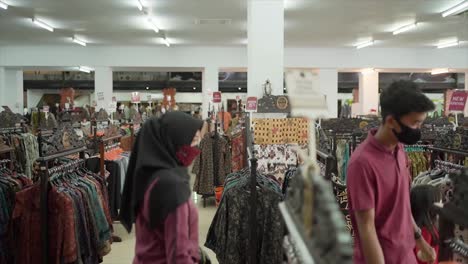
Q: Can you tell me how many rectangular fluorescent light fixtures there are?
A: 13